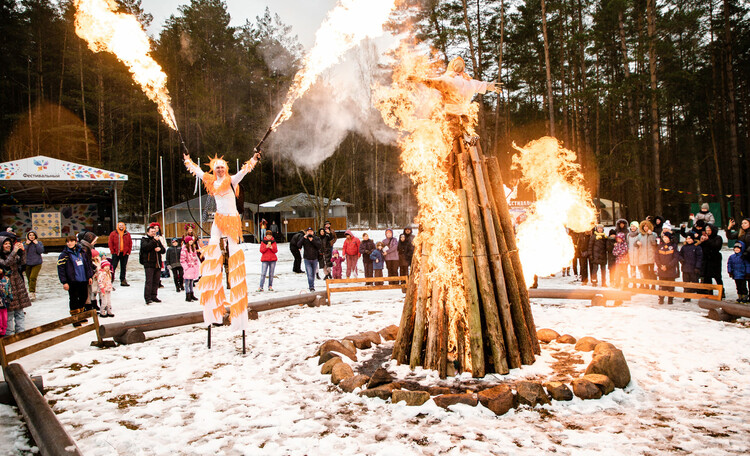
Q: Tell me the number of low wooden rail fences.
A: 3